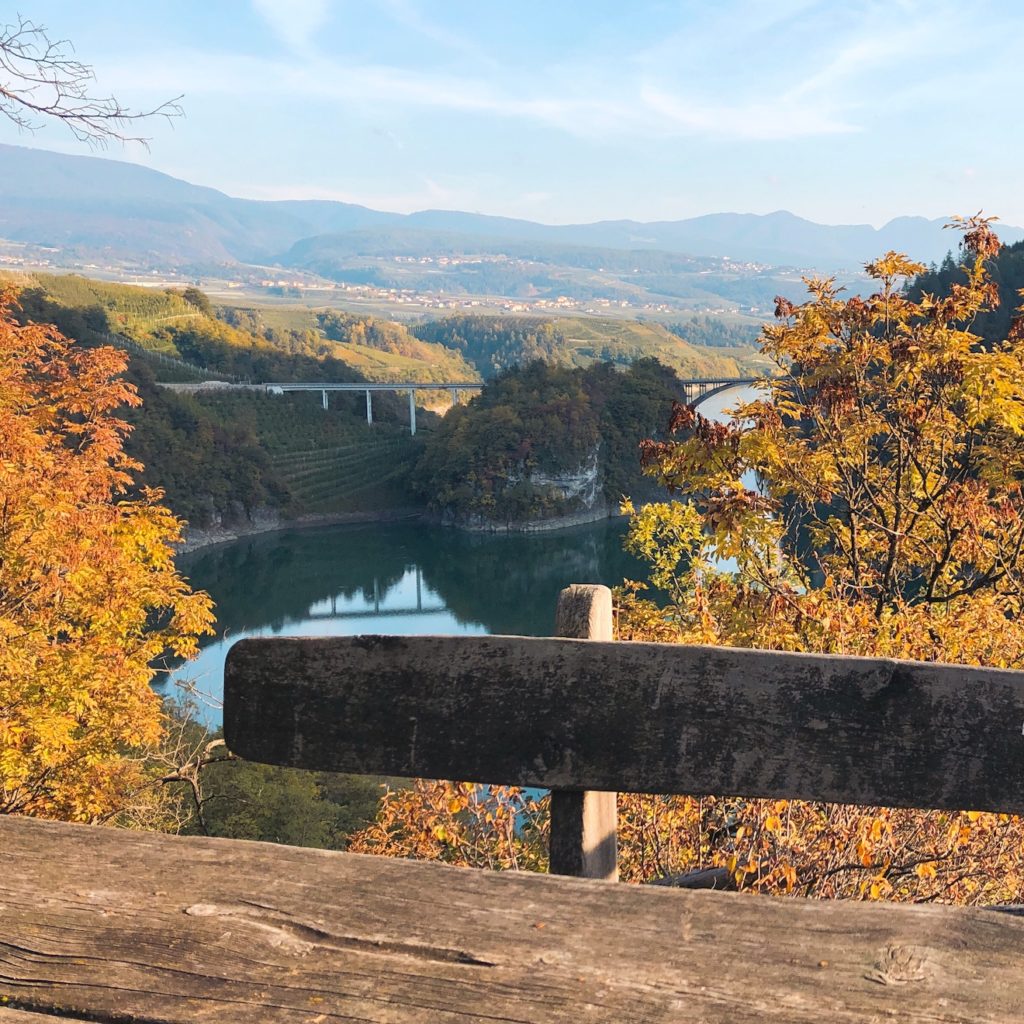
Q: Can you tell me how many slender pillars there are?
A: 4